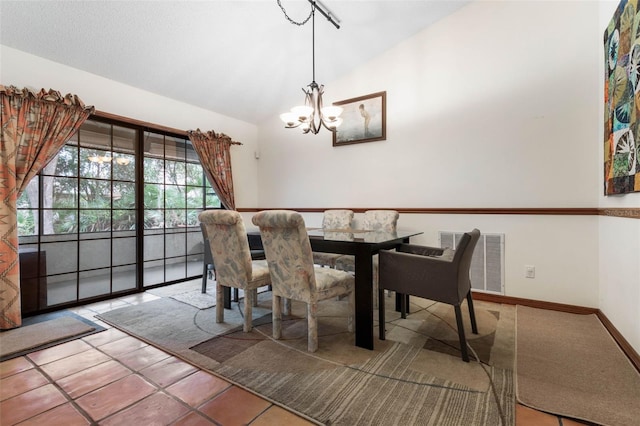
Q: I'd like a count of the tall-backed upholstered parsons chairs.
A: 4